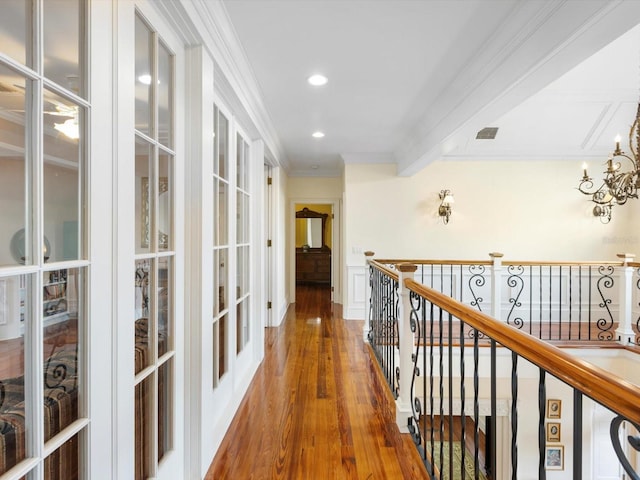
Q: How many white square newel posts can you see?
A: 4